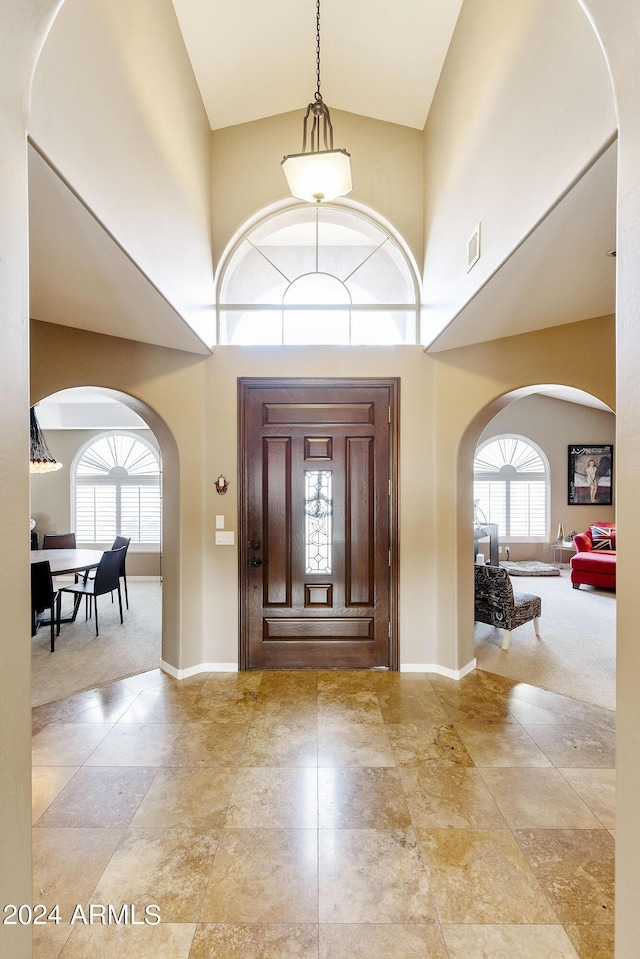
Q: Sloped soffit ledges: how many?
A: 2